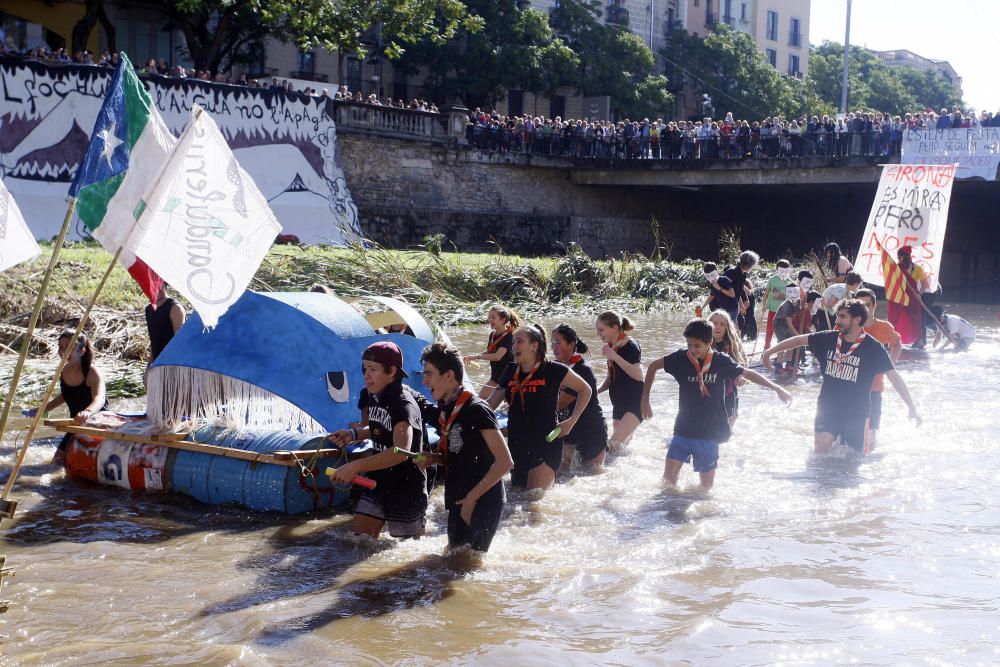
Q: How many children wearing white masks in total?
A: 5